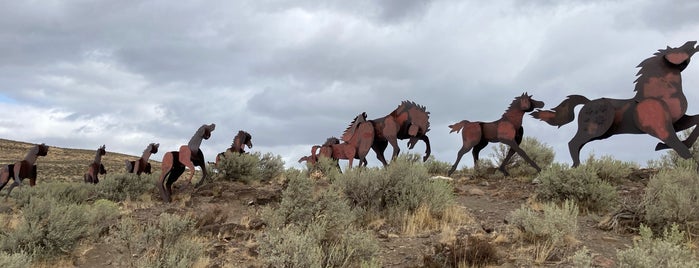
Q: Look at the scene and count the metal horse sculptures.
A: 10